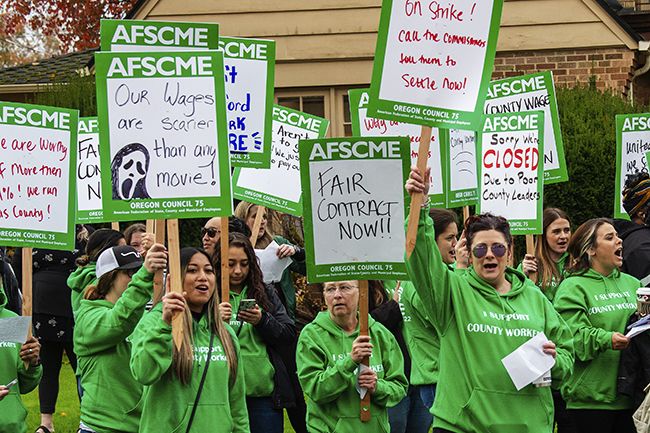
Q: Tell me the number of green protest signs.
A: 13